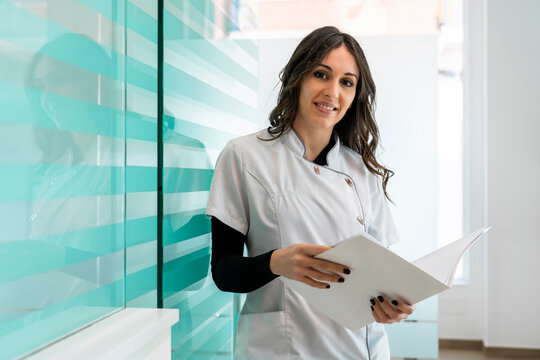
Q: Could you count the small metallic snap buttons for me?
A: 3